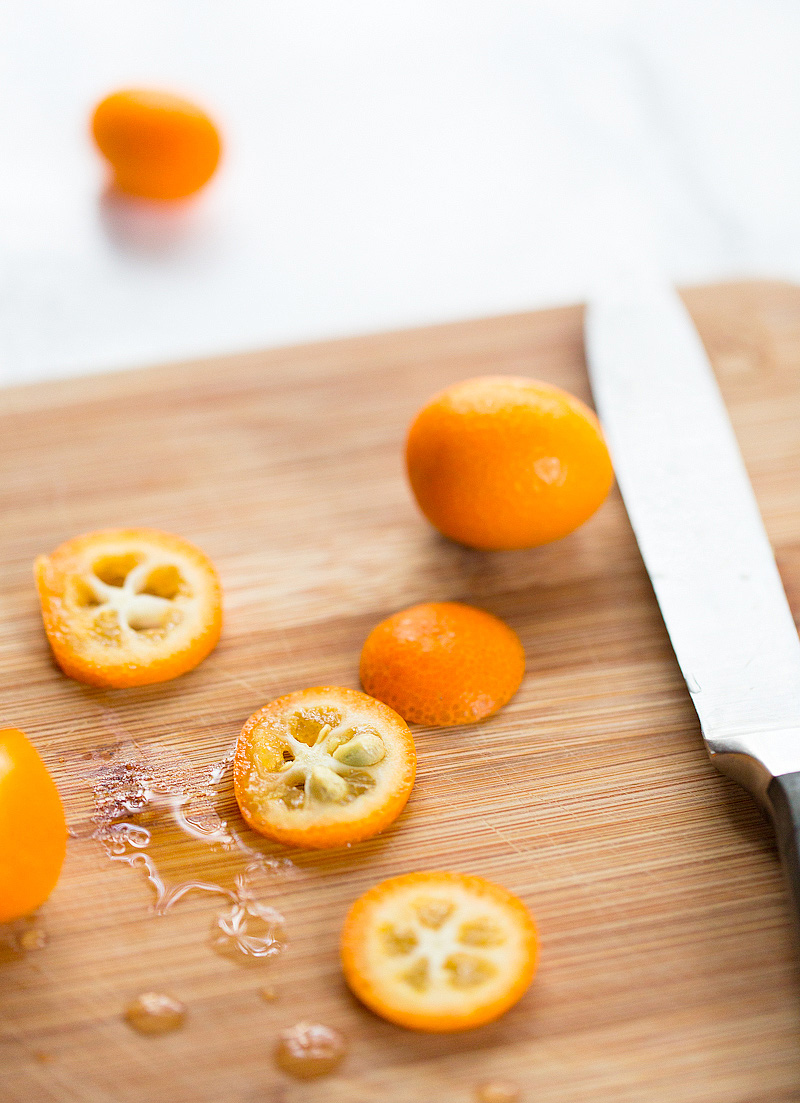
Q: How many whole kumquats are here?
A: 2